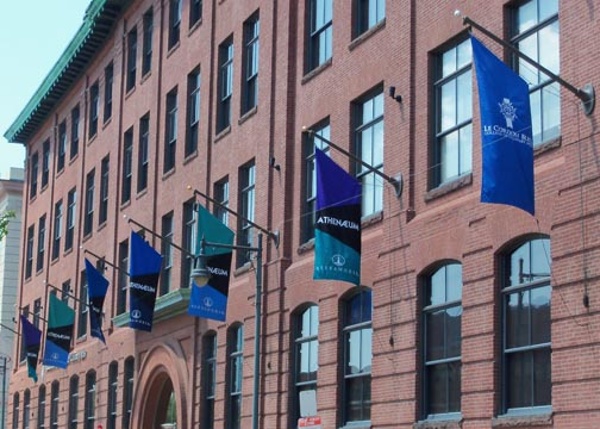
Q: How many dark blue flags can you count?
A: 3